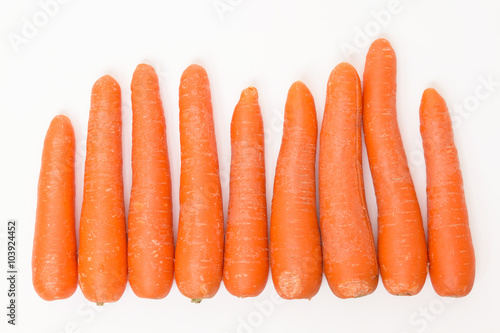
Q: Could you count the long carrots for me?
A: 9